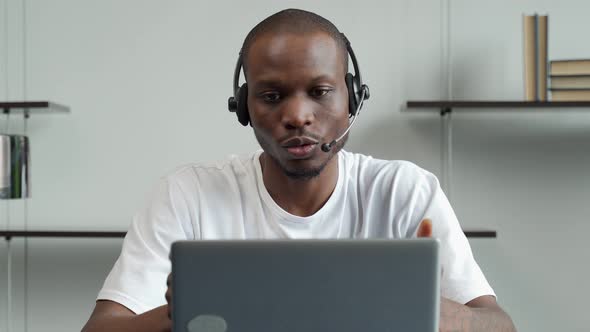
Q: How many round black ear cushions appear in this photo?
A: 2